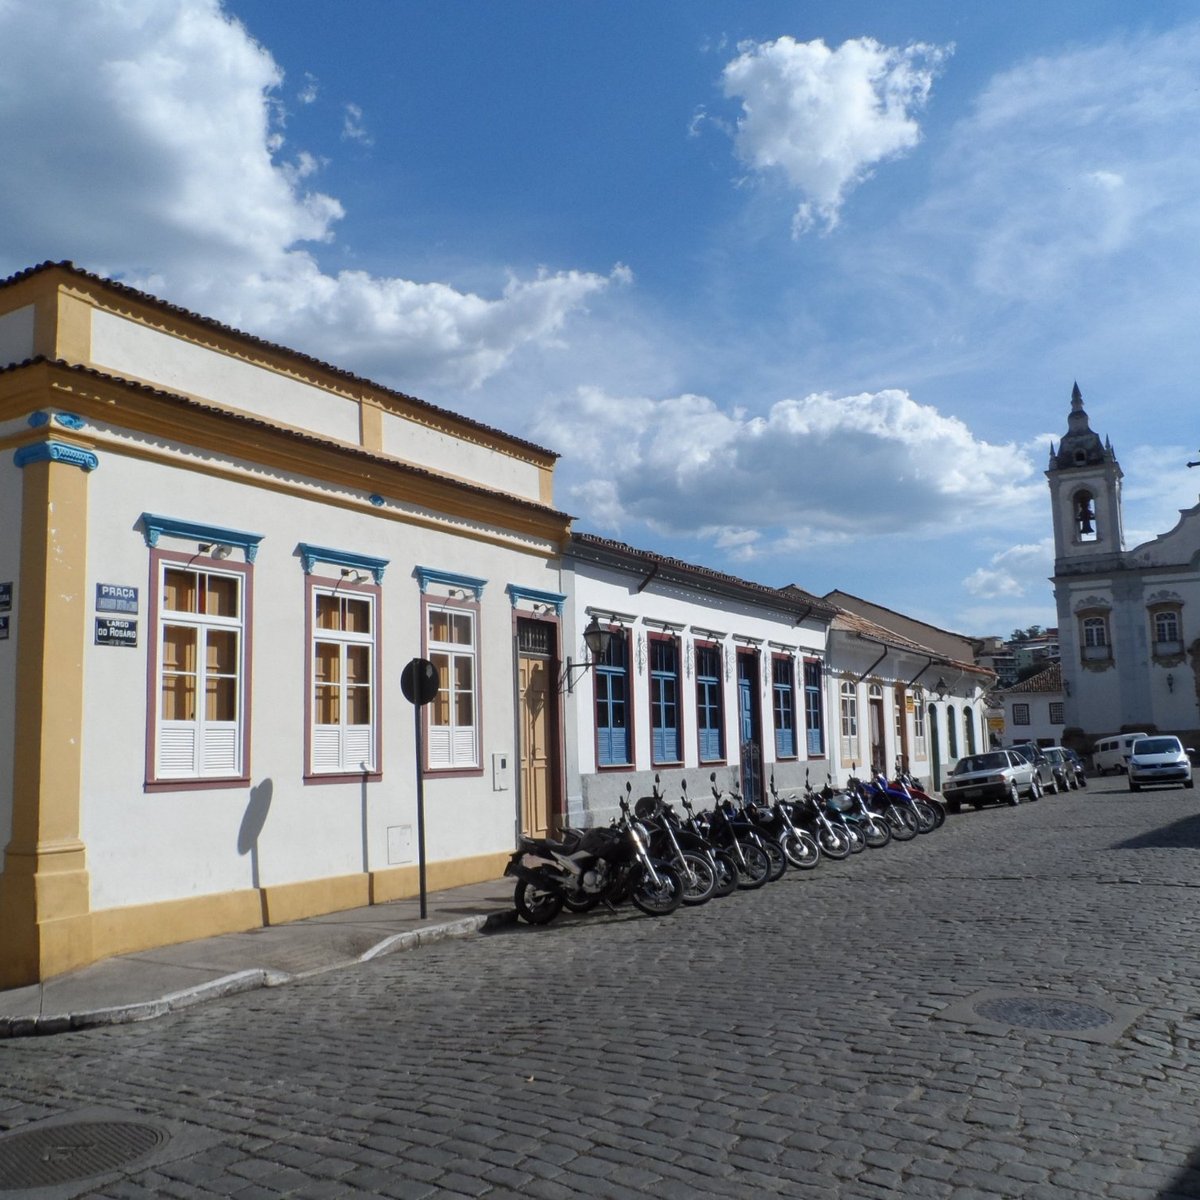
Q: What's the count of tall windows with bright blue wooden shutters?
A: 5